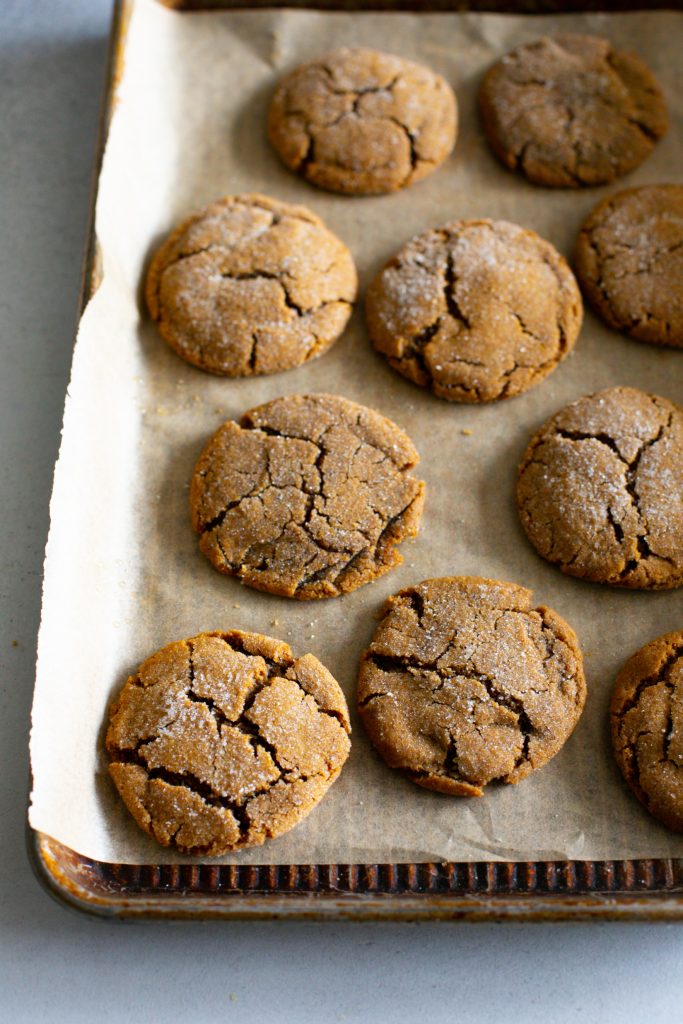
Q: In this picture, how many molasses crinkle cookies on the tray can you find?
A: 10